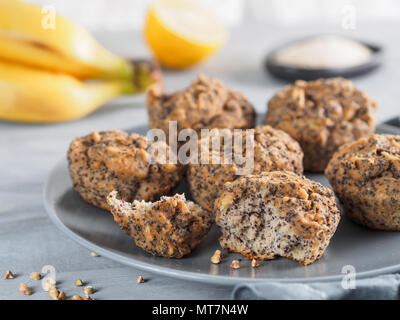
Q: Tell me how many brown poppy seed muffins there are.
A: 6